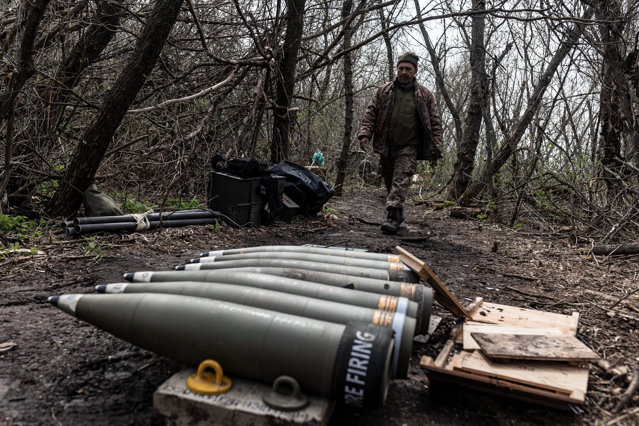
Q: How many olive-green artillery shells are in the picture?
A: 7